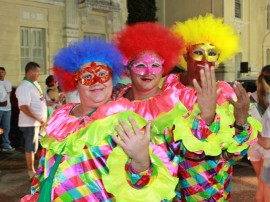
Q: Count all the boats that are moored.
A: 0